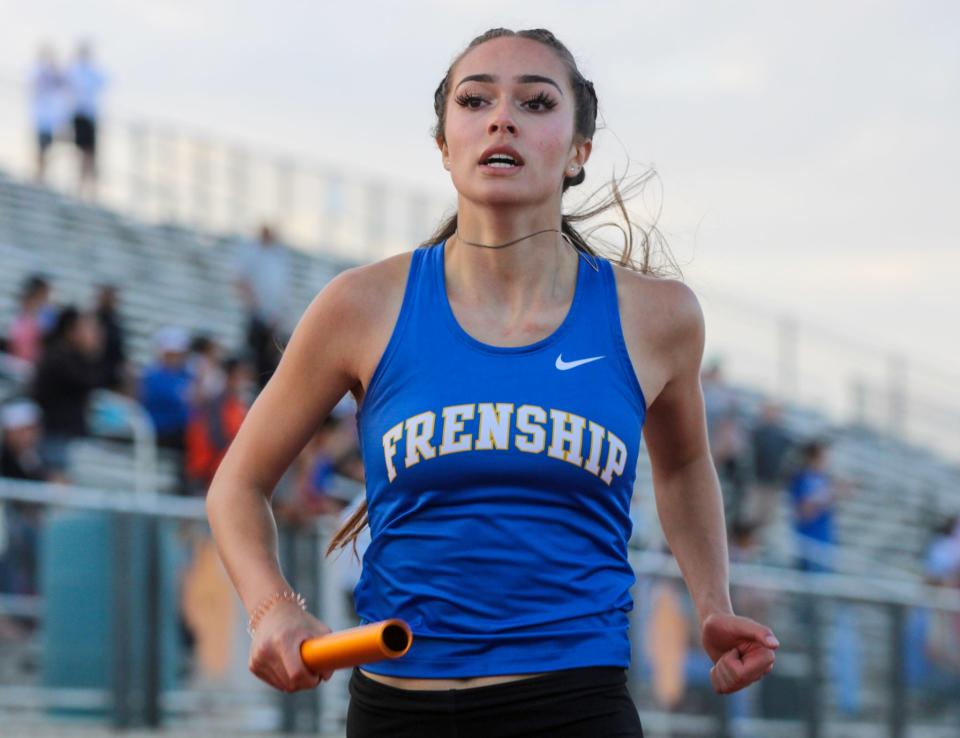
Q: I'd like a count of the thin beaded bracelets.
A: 1